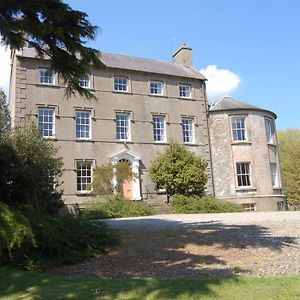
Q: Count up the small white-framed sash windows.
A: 5